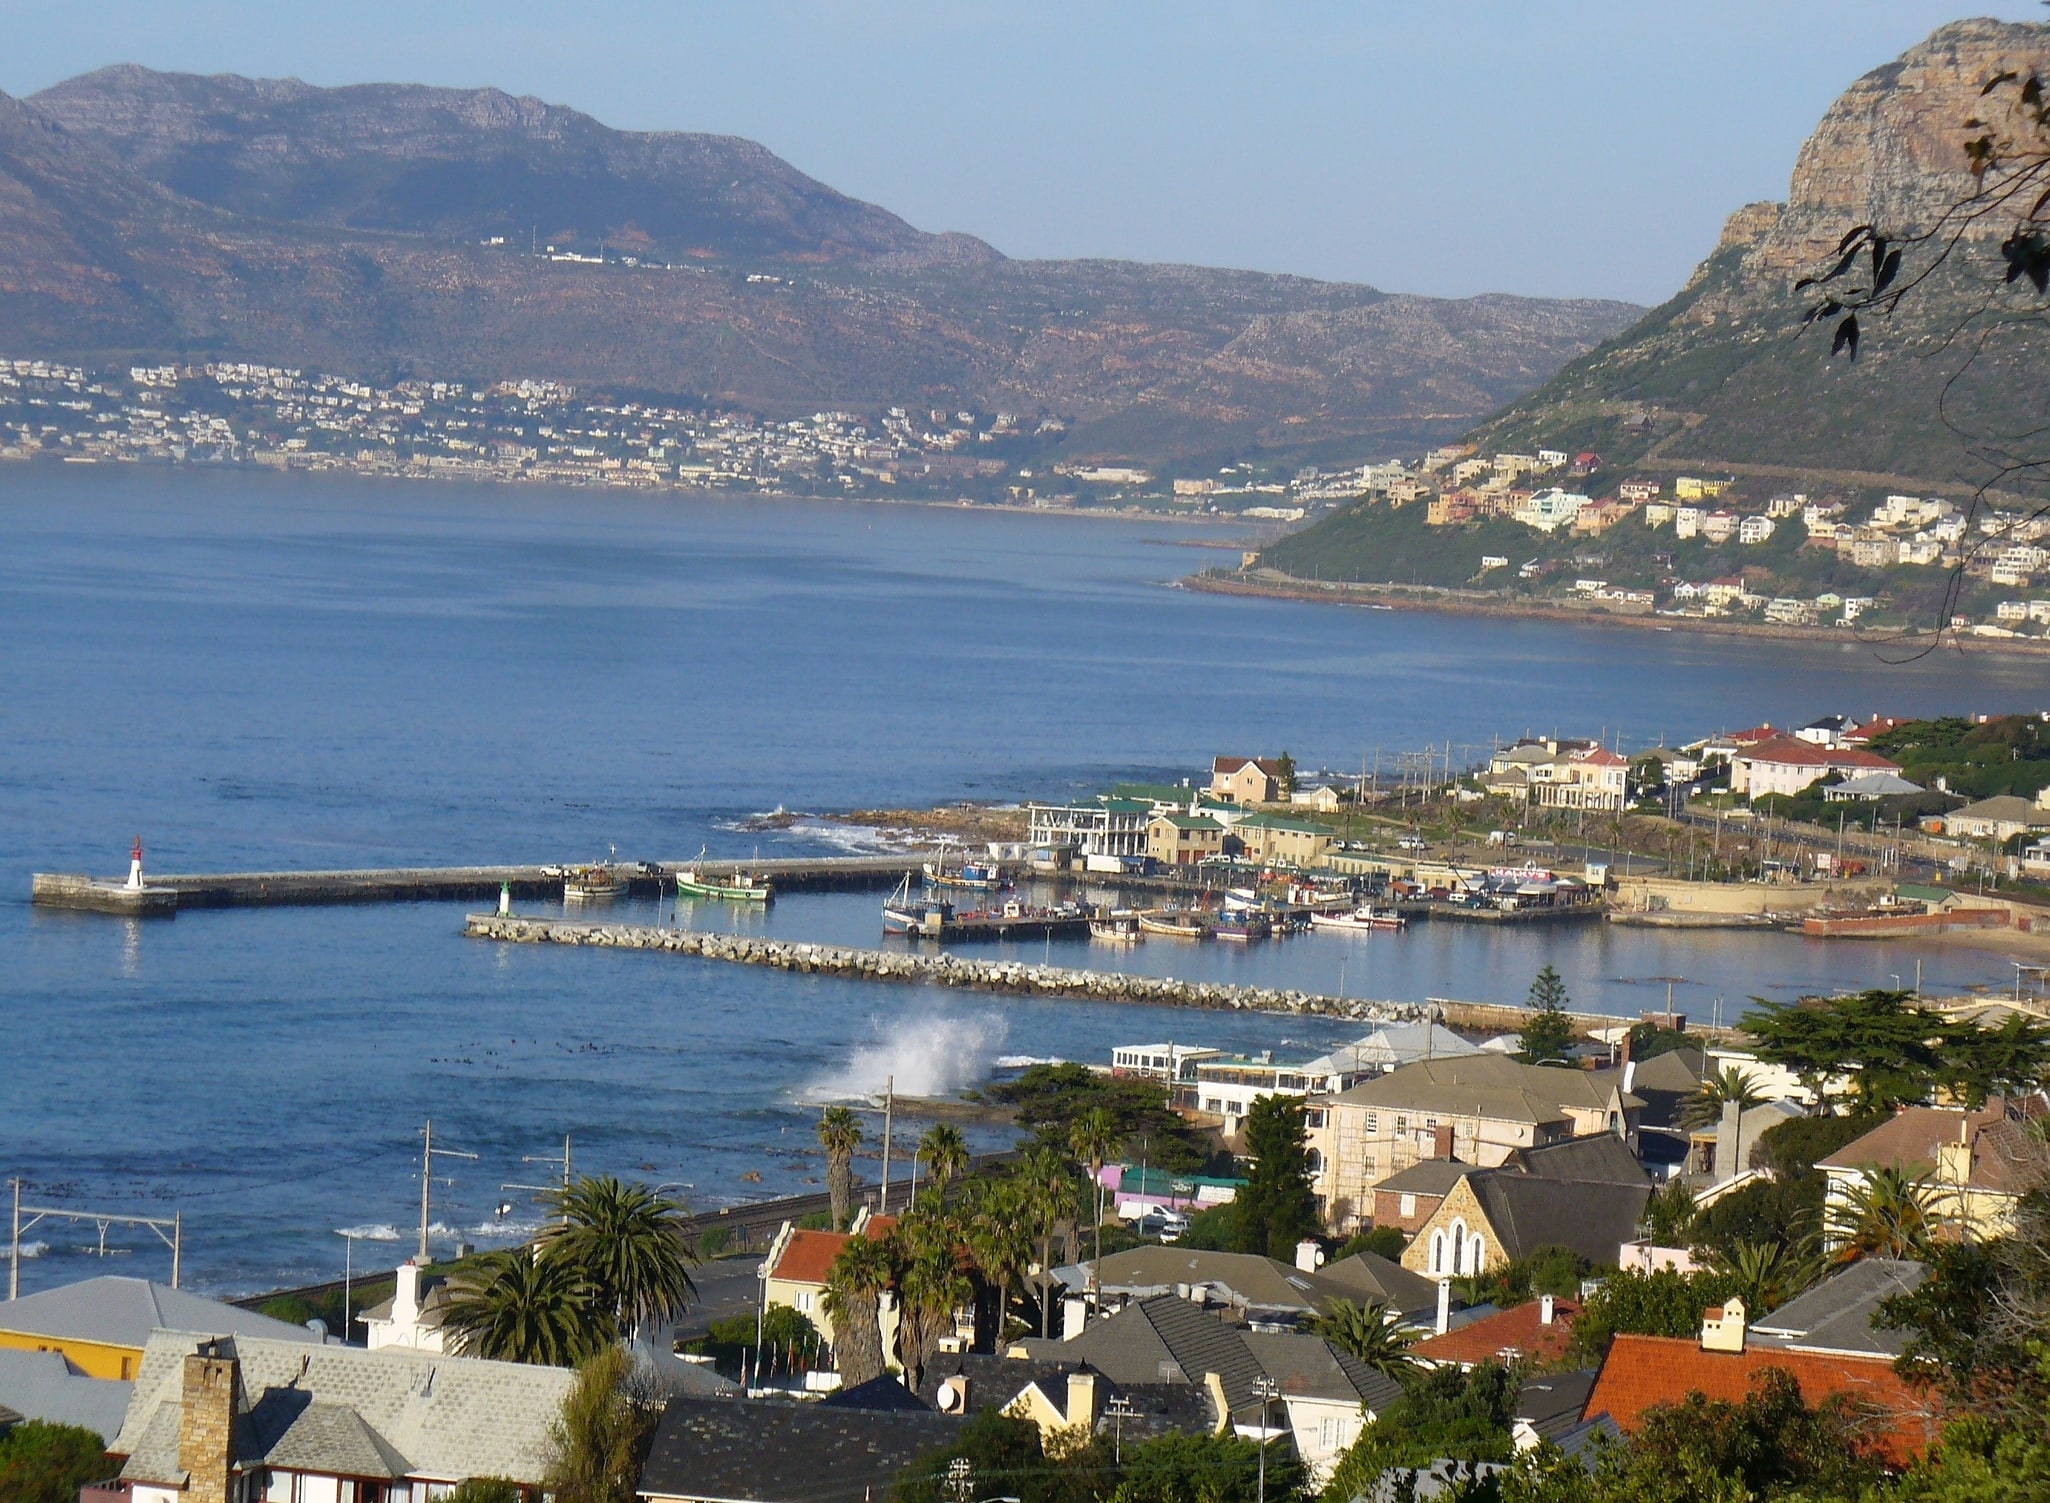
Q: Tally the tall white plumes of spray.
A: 1